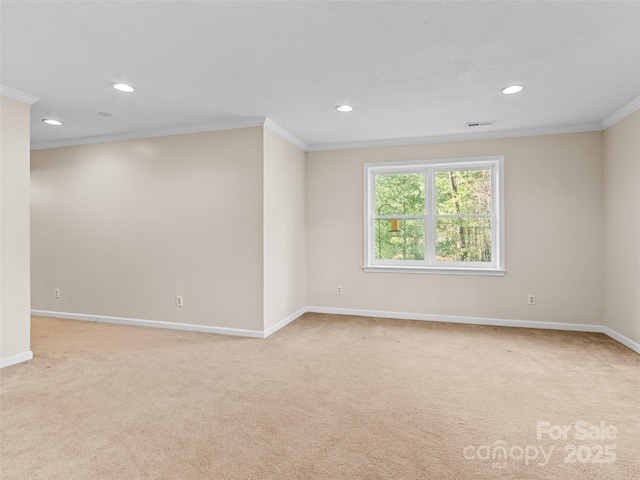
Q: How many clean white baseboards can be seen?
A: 5